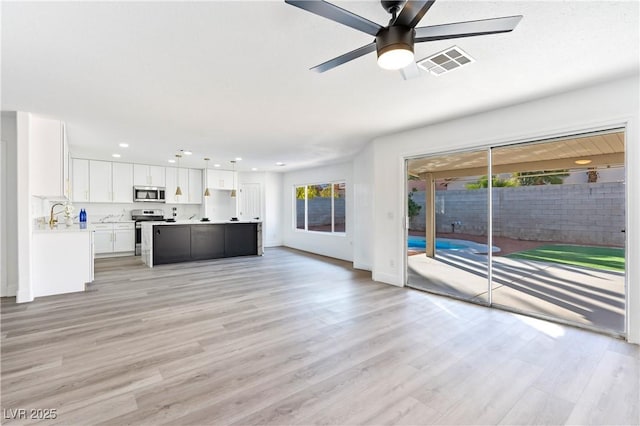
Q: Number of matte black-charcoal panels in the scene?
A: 3